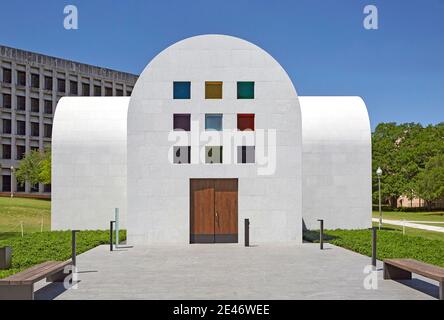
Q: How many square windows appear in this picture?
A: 9